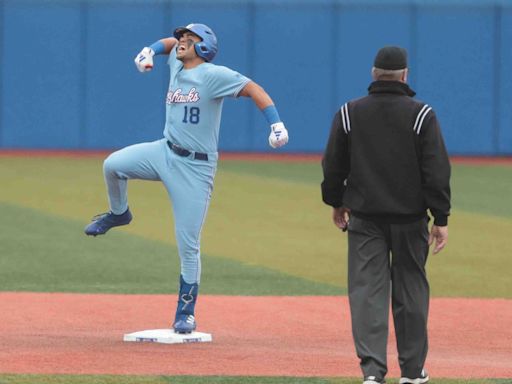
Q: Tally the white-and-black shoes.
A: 2